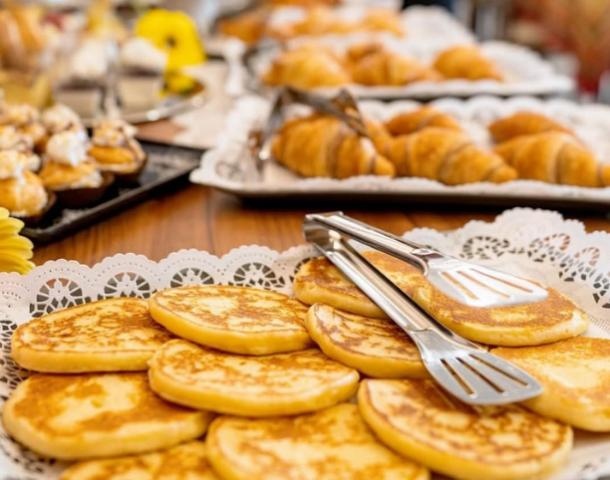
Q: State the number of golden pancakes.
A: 11